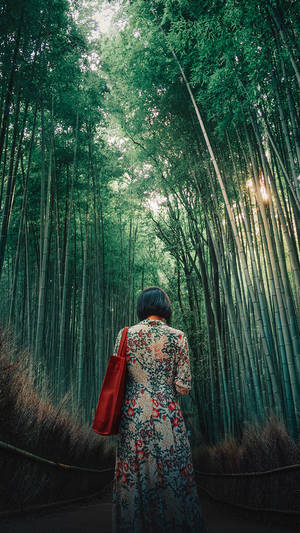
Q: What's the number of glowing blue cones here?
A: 0